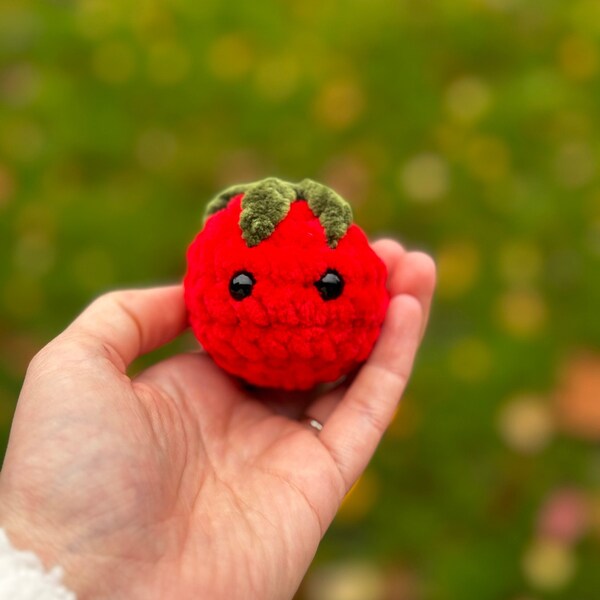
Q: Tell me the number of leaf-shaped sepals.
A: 3